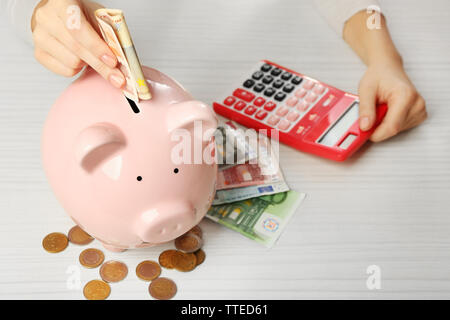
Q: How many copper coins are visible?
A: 12